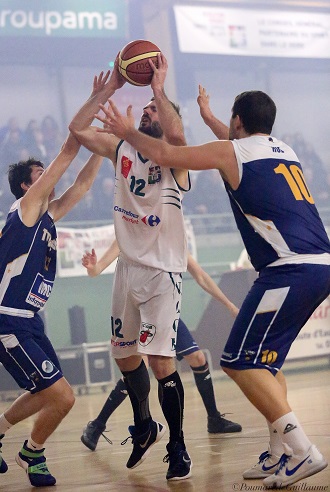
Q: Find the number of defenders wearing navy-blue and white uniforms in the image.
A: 2